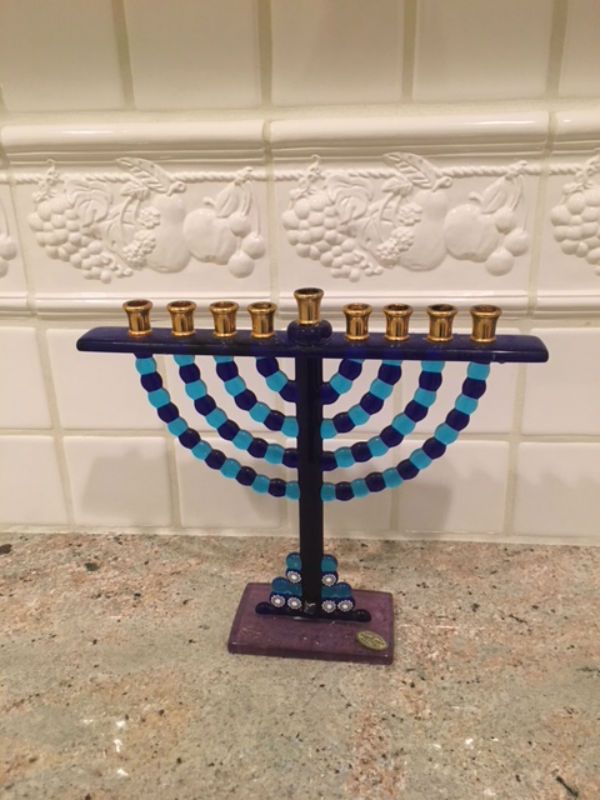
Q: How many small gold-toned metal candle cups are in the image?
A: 9